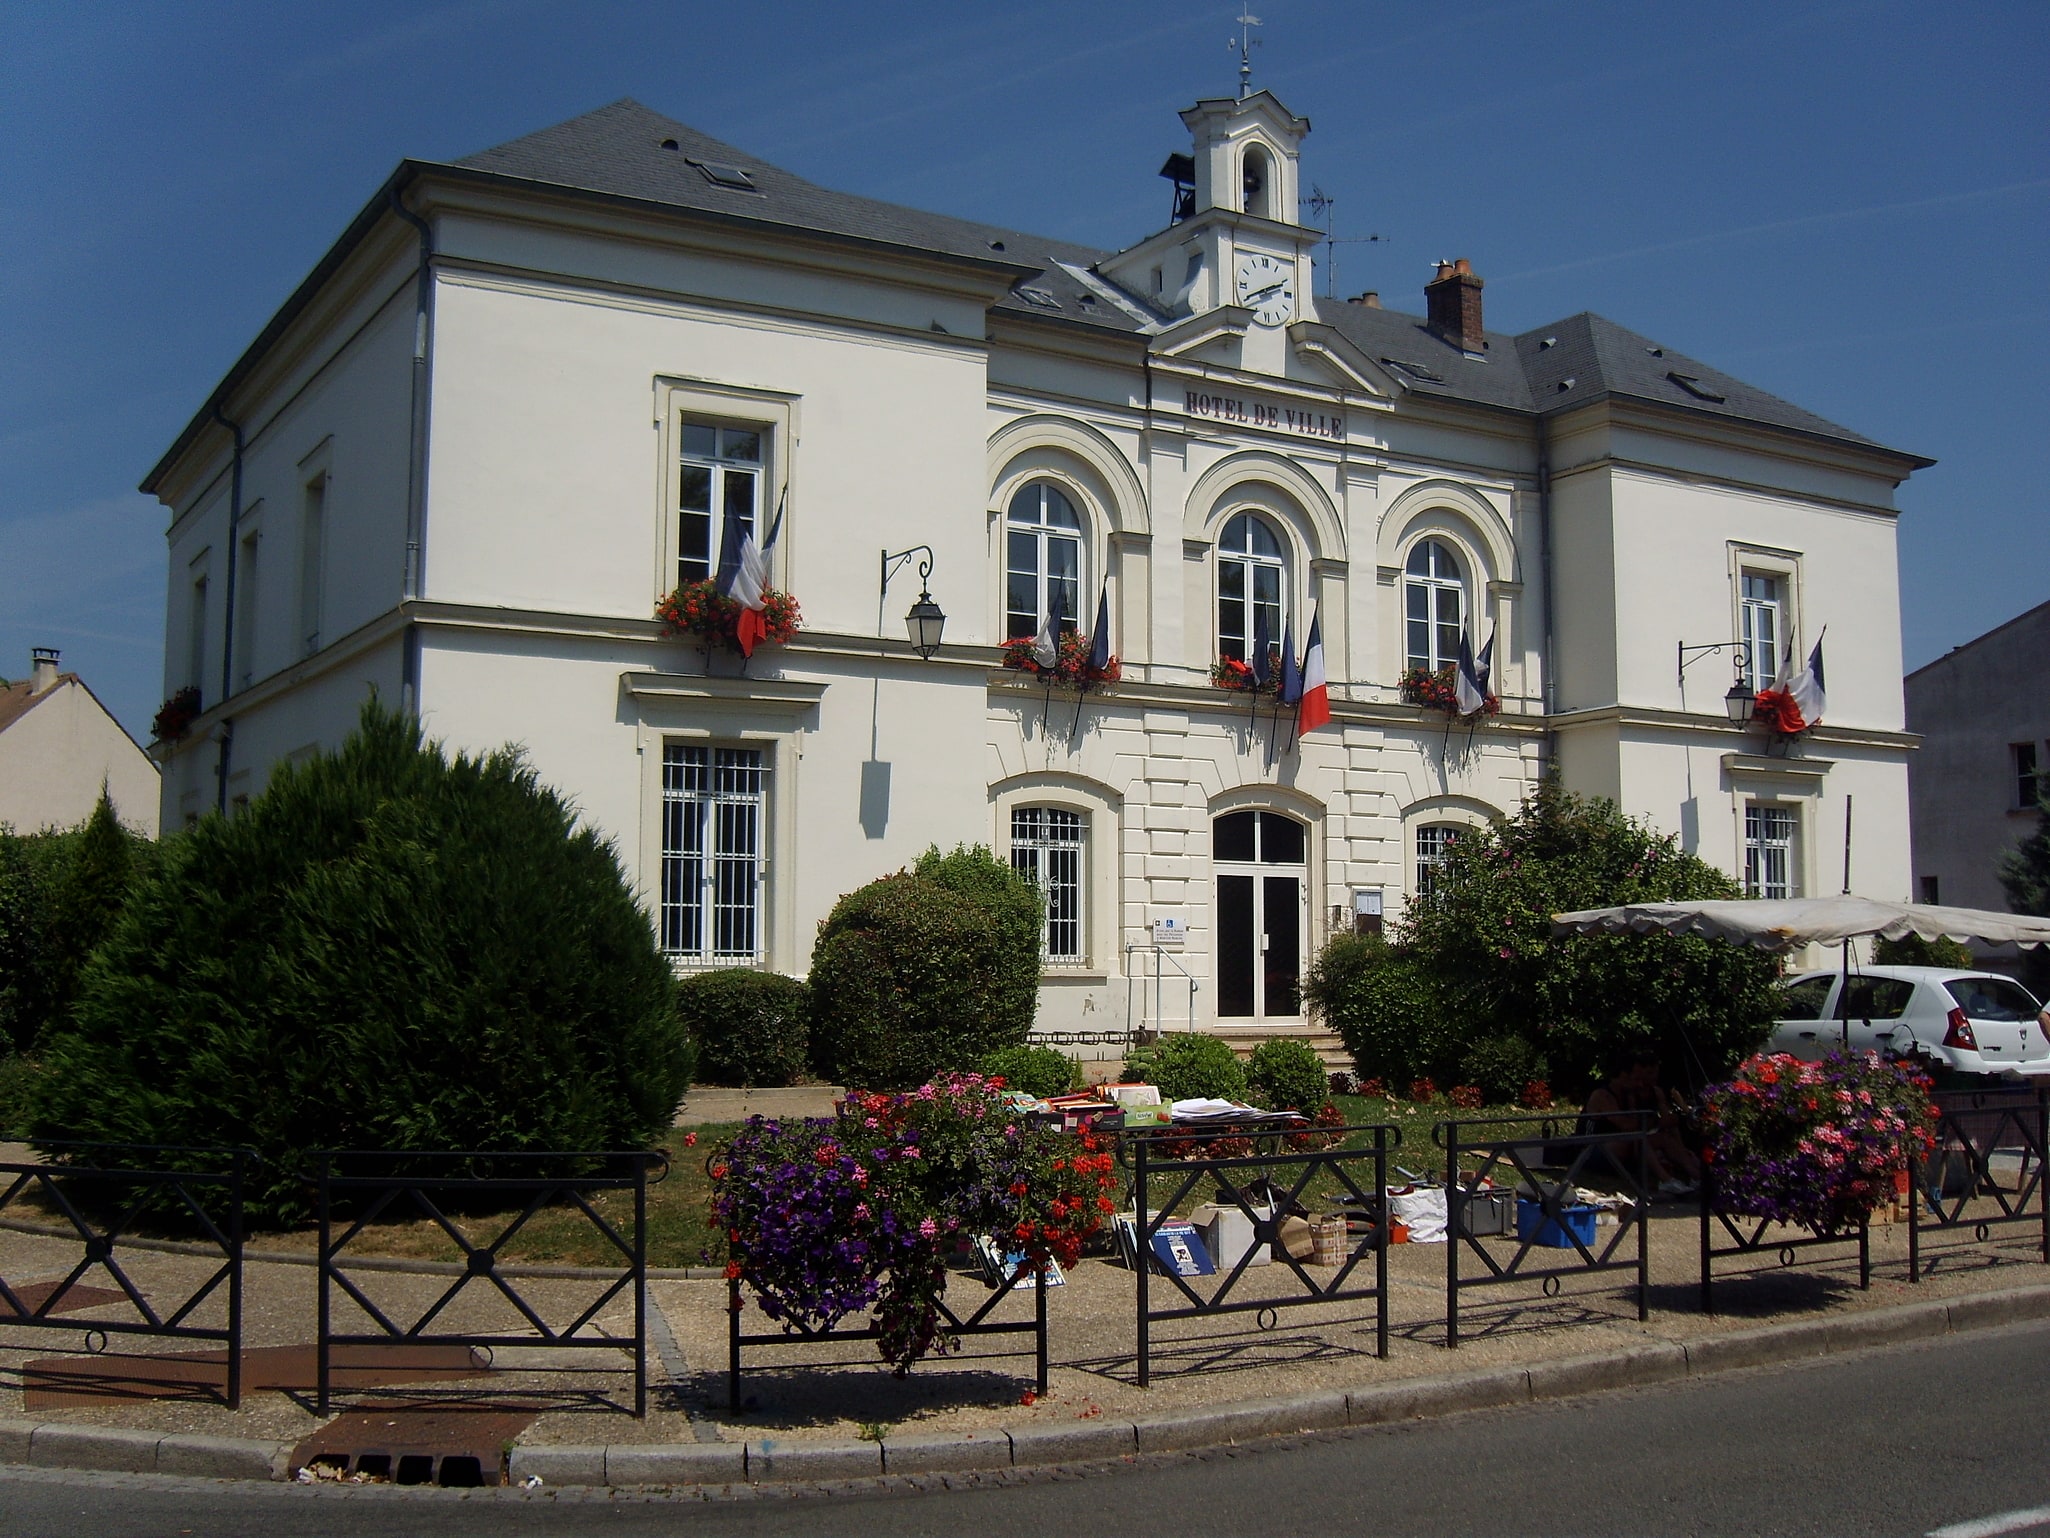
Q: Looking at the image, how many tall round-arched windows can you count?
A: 3